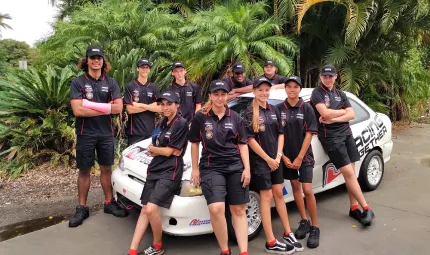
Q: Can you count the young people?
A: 10